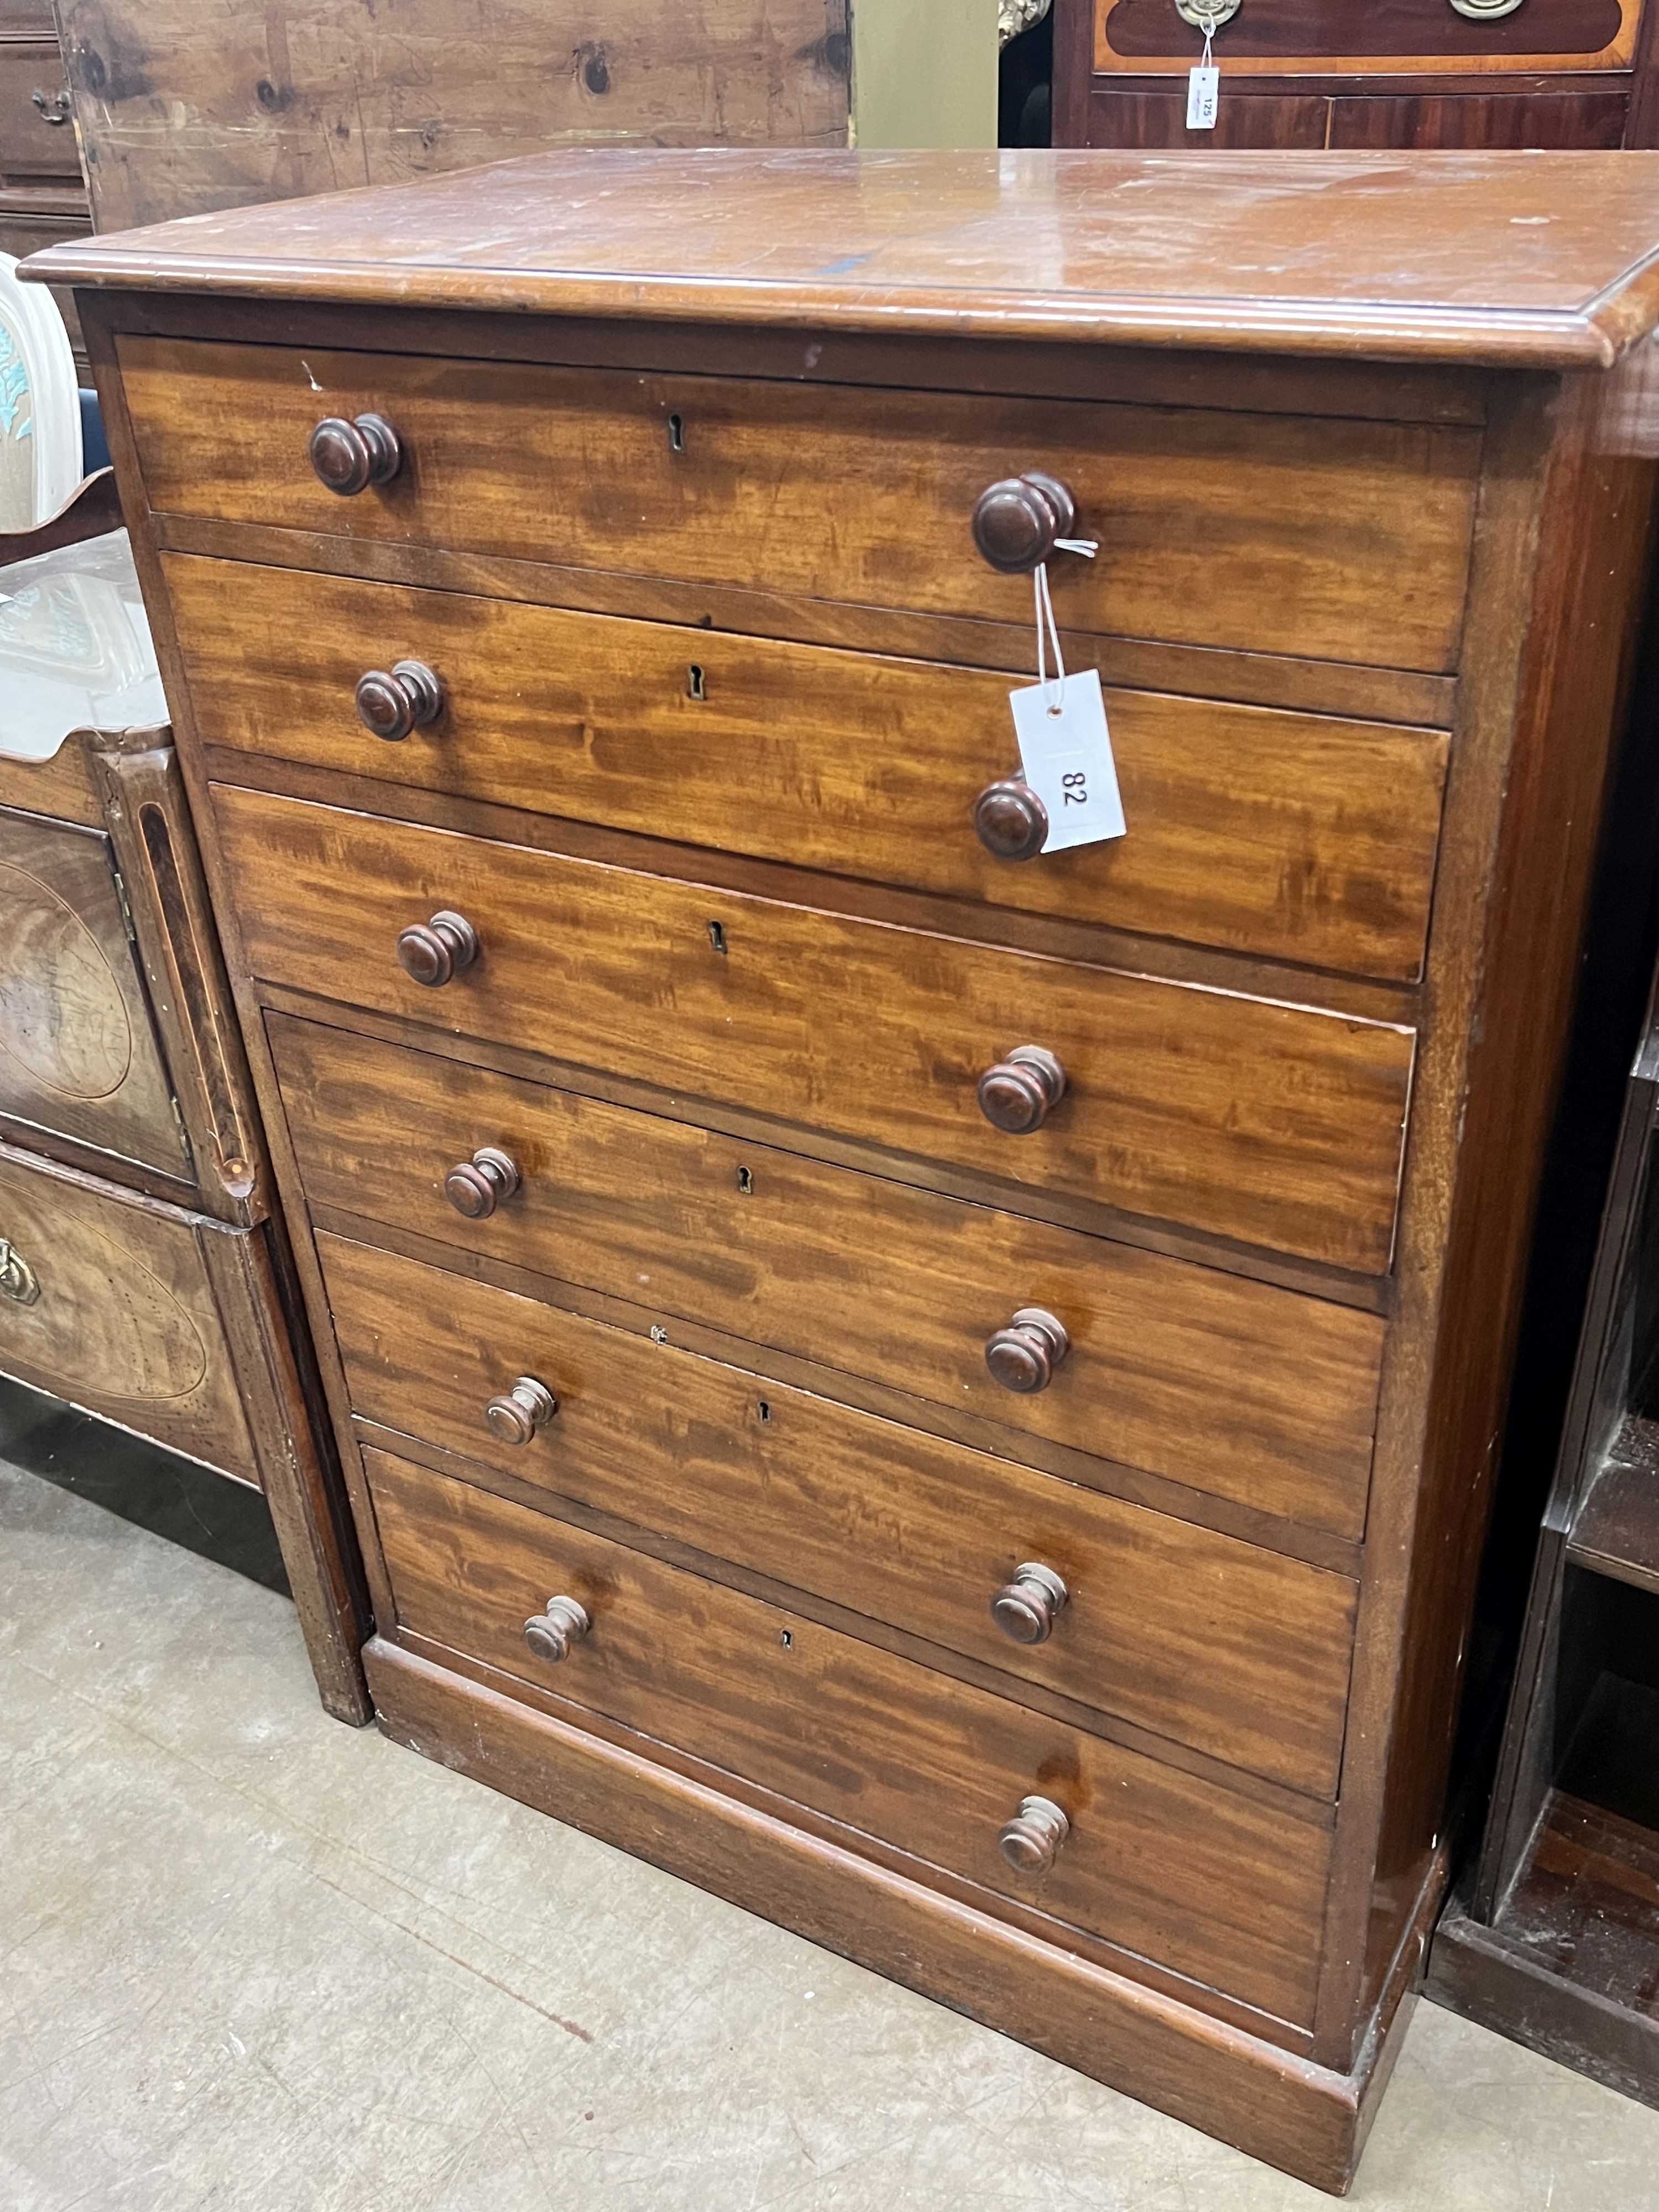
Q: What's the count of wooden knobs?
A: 12